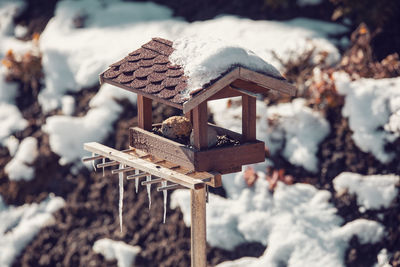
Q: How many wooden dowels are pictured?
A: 6